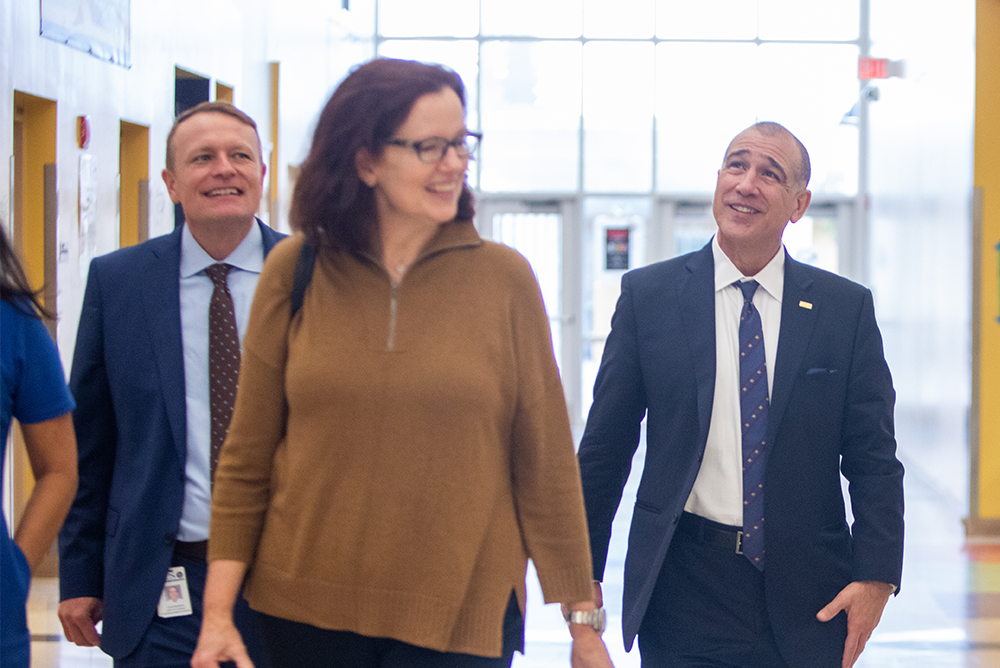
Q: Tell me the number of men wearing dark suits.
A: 2